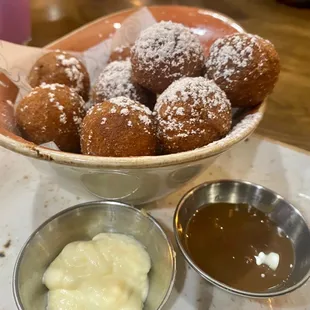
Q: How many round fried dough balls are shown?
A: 8